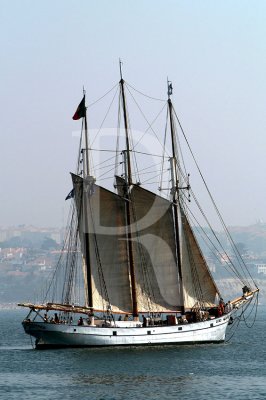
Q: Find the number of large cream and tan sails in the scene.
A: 3